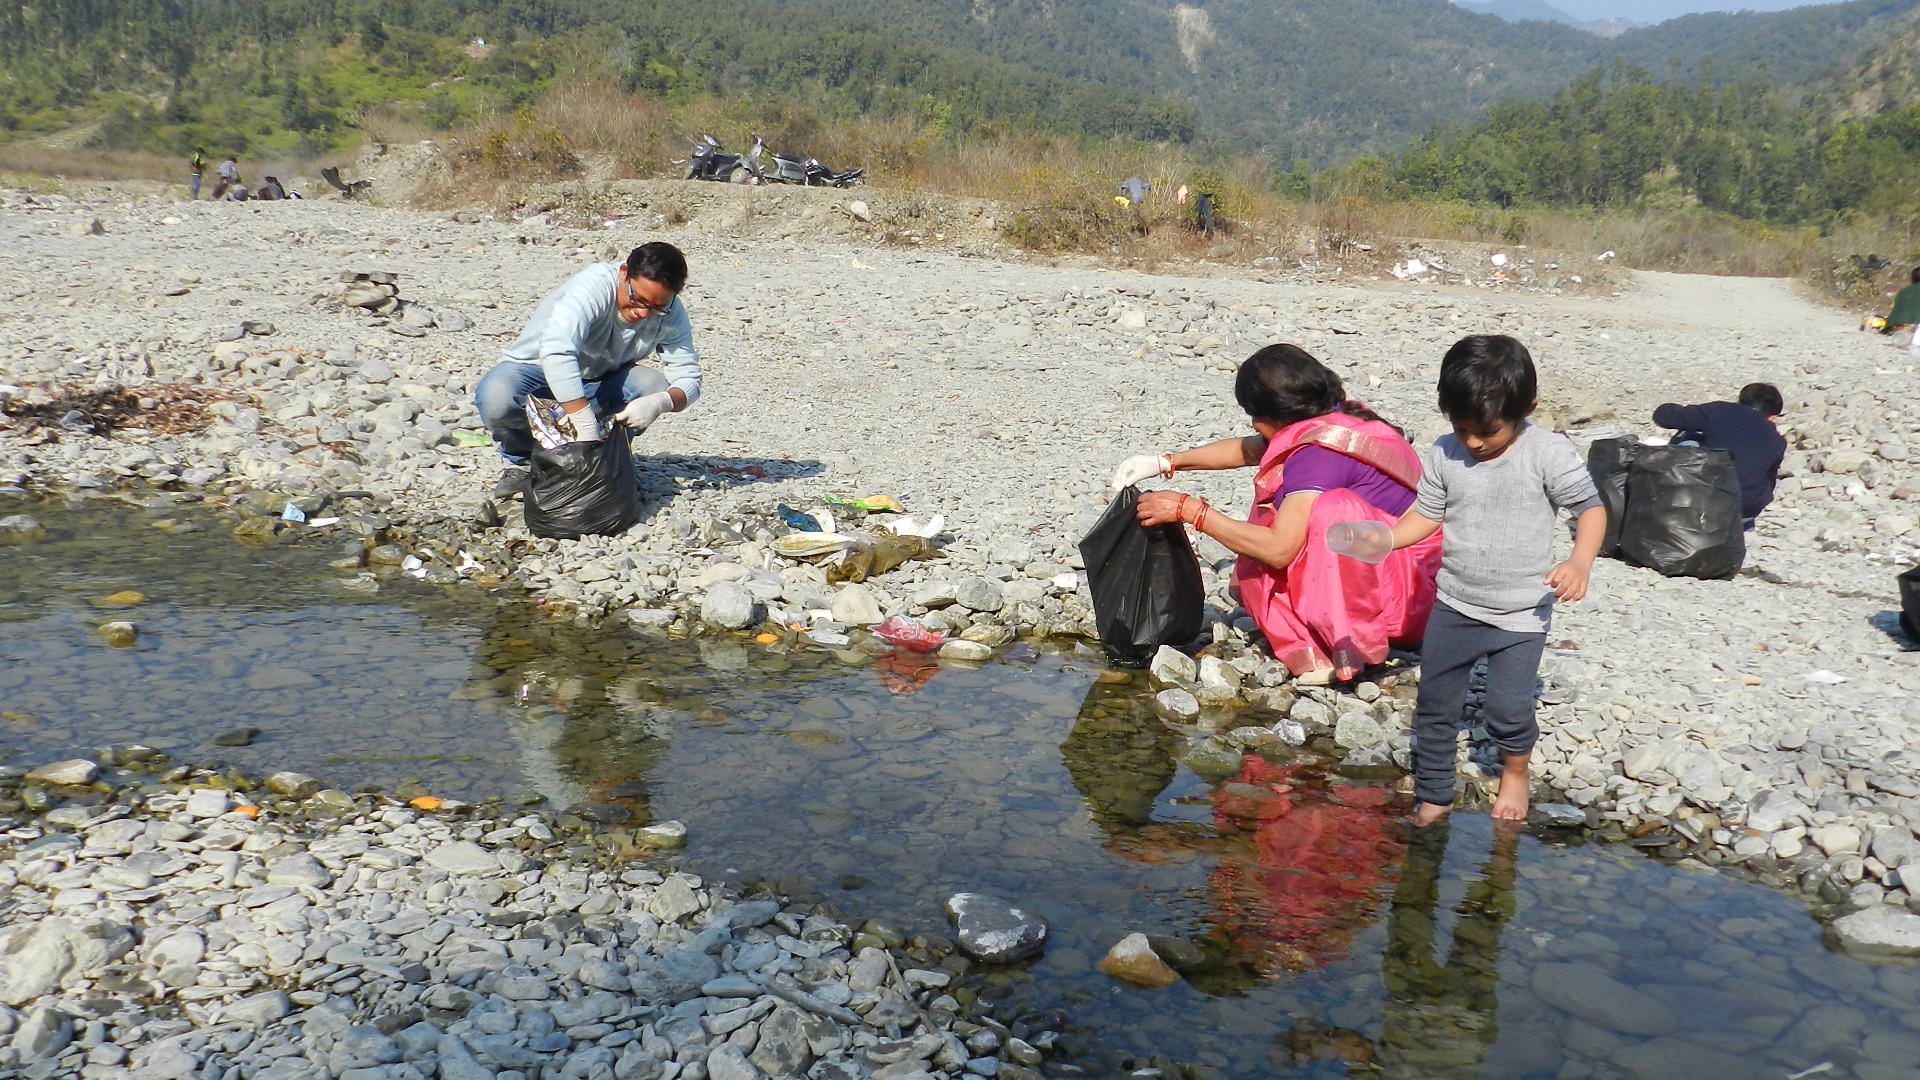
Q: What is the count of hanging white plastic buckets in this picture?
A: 0